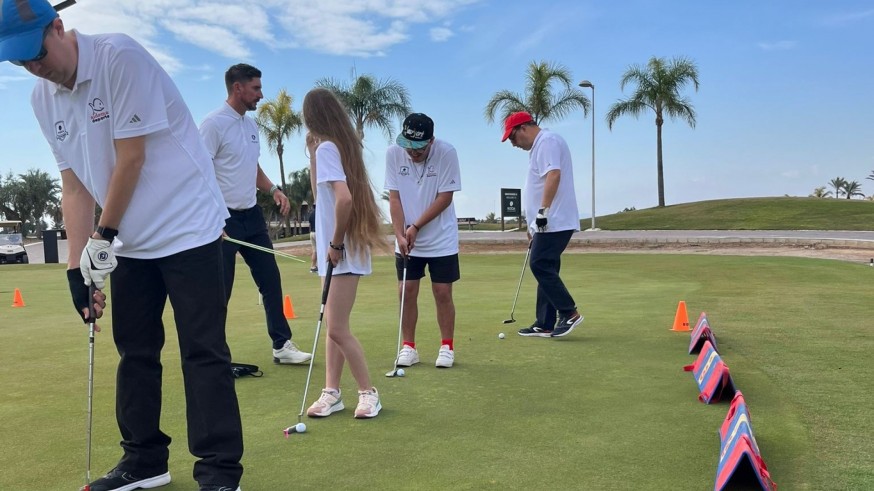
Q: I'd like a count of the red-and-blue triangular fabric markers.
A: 3